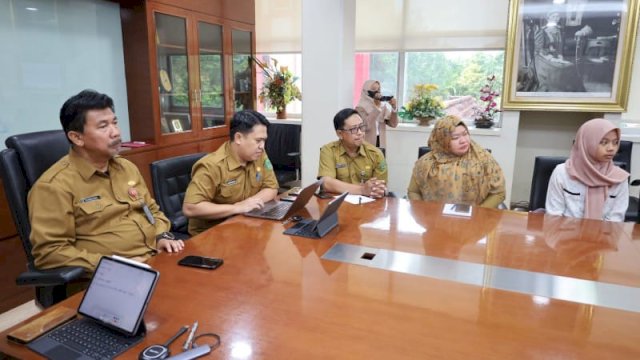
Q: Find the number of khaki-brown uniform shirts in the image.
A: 3